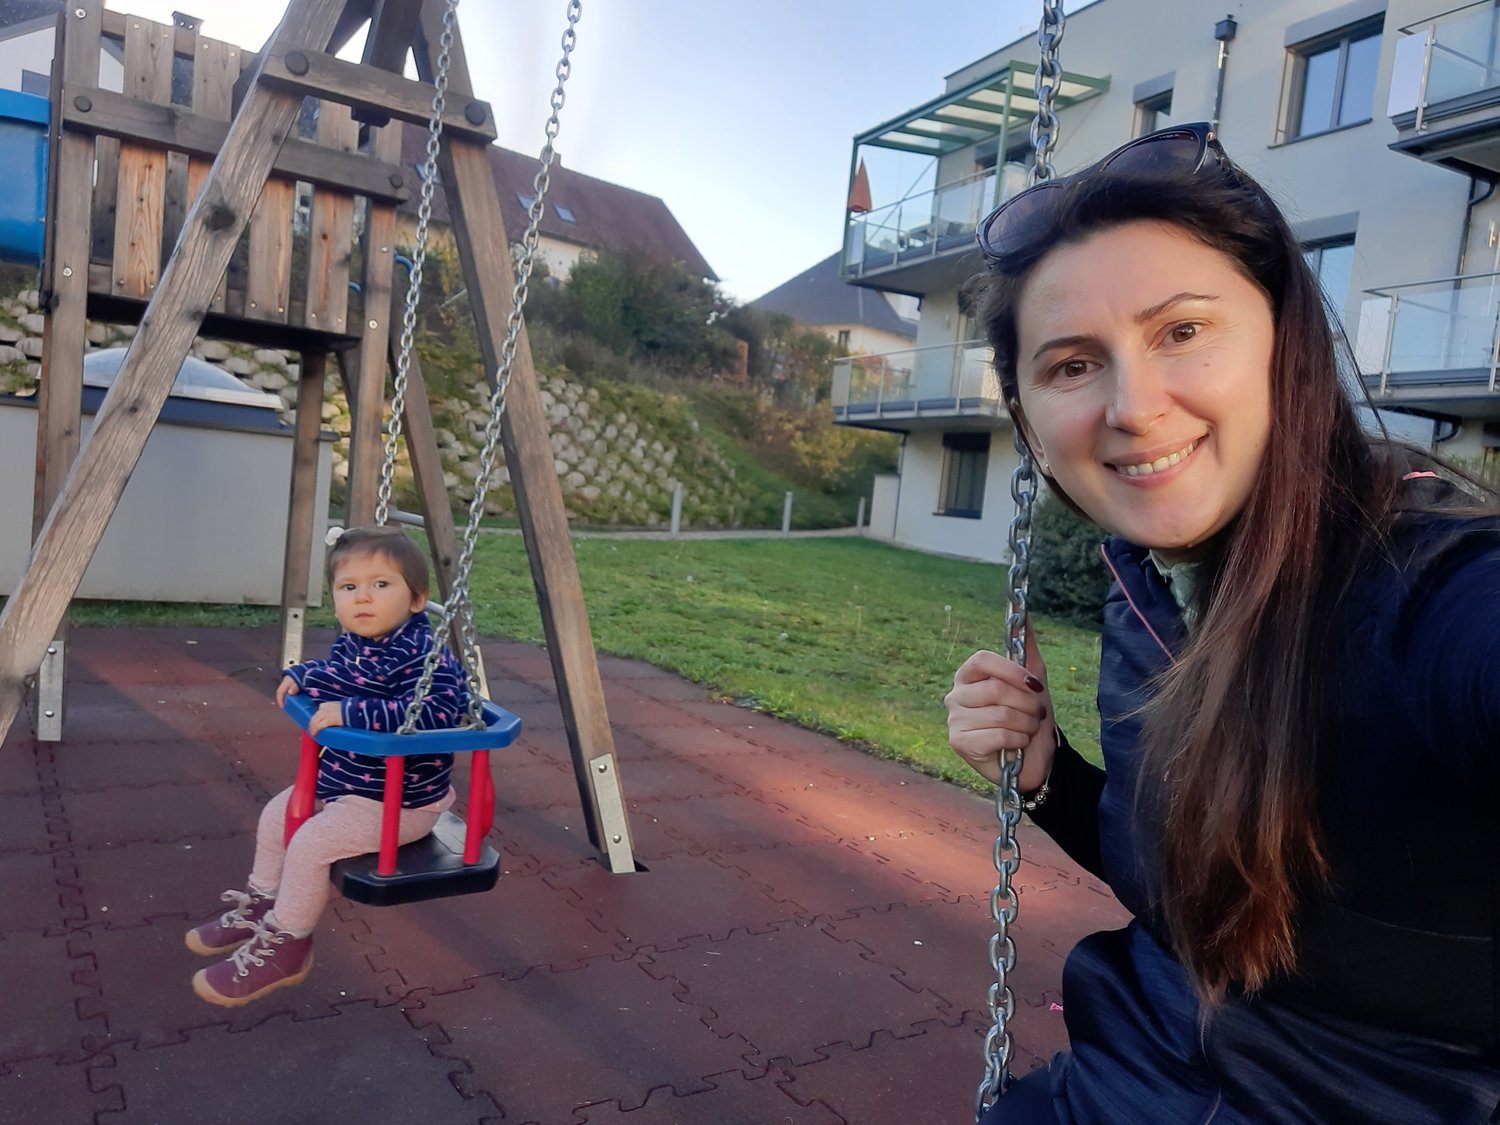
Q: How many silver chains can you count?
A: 3